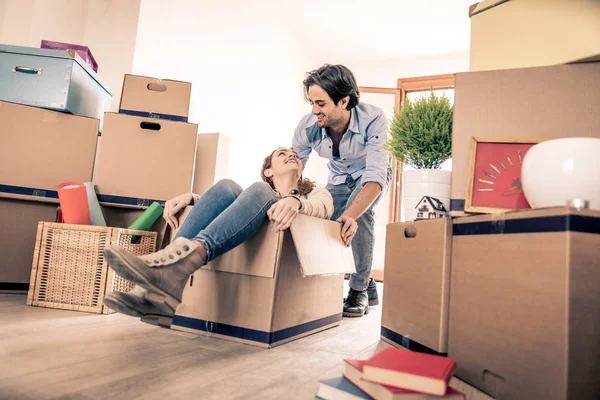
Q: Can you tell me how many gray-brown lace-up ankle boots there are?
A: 2